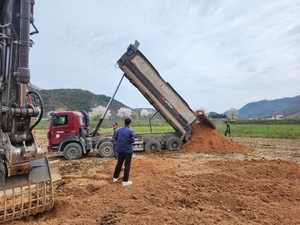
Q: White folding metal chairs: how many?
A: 0